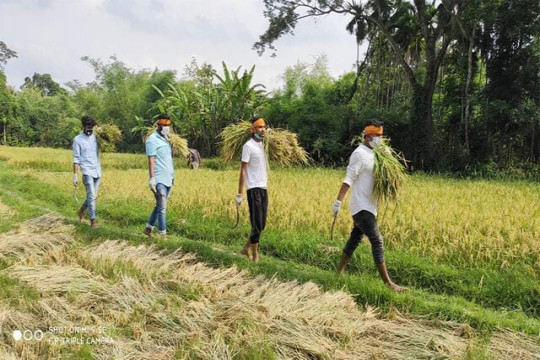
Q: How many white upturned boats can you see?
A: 0